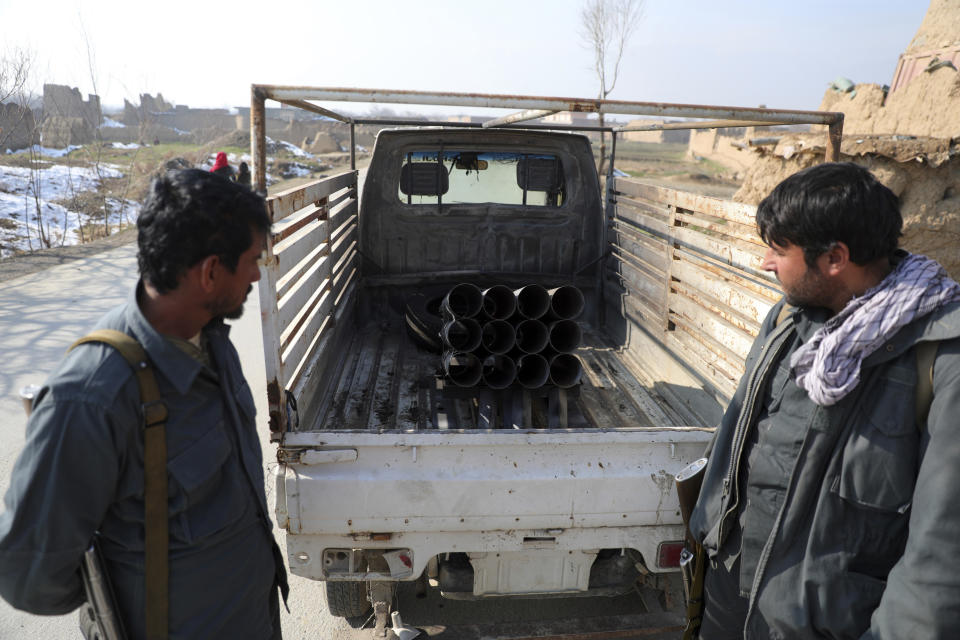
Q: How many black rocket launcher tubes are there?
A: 12